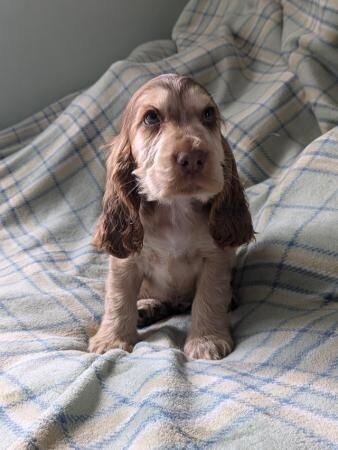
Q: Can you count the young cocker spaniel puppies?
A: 1